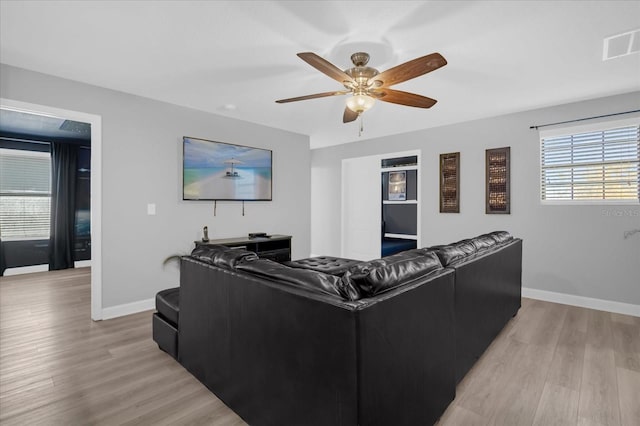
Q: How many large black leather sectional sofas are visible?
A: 1